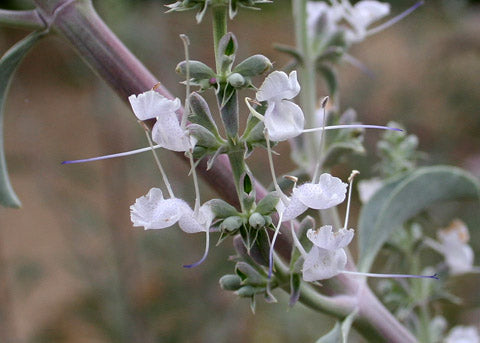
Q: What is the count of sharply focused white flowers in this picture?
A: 5